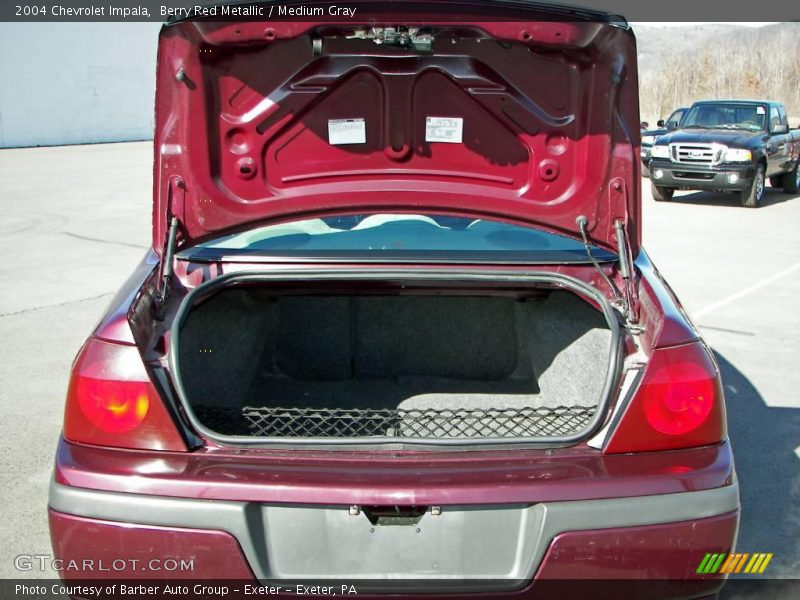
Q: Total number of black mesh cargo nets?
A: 1